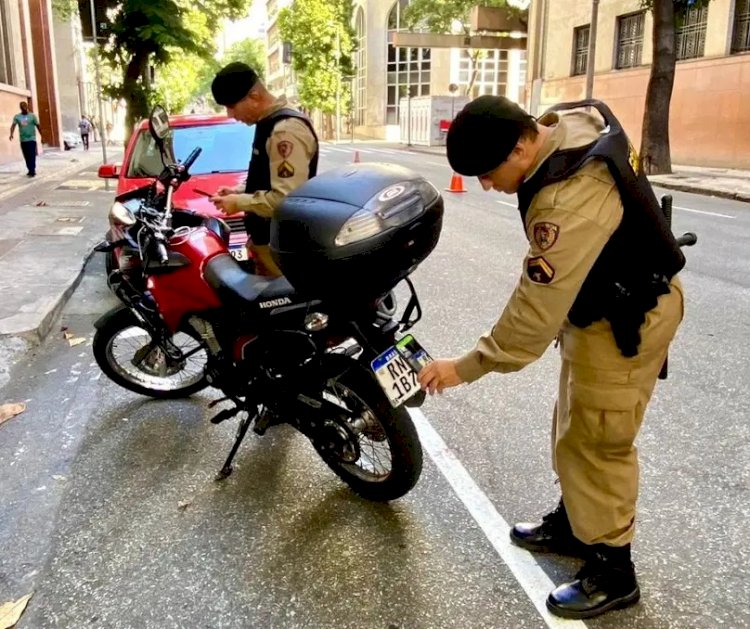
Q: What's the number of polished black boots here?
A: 2